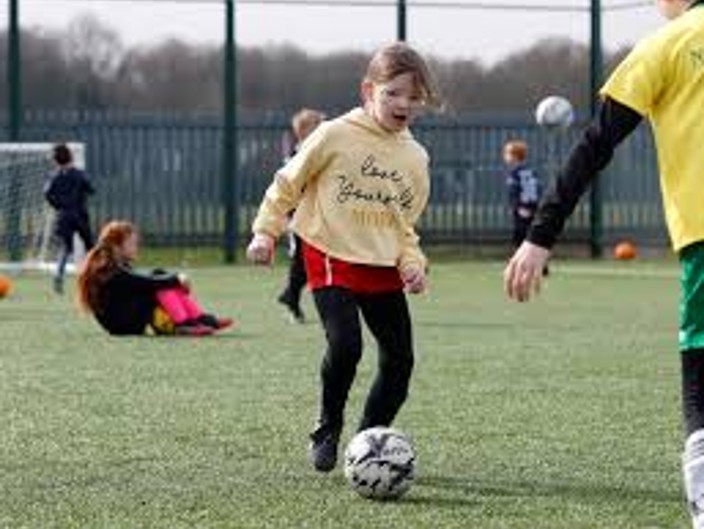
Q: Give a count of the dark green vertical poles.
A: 4